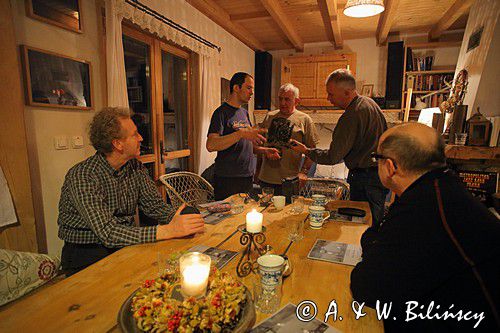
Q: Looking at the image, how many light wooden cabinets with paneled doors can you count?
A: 1